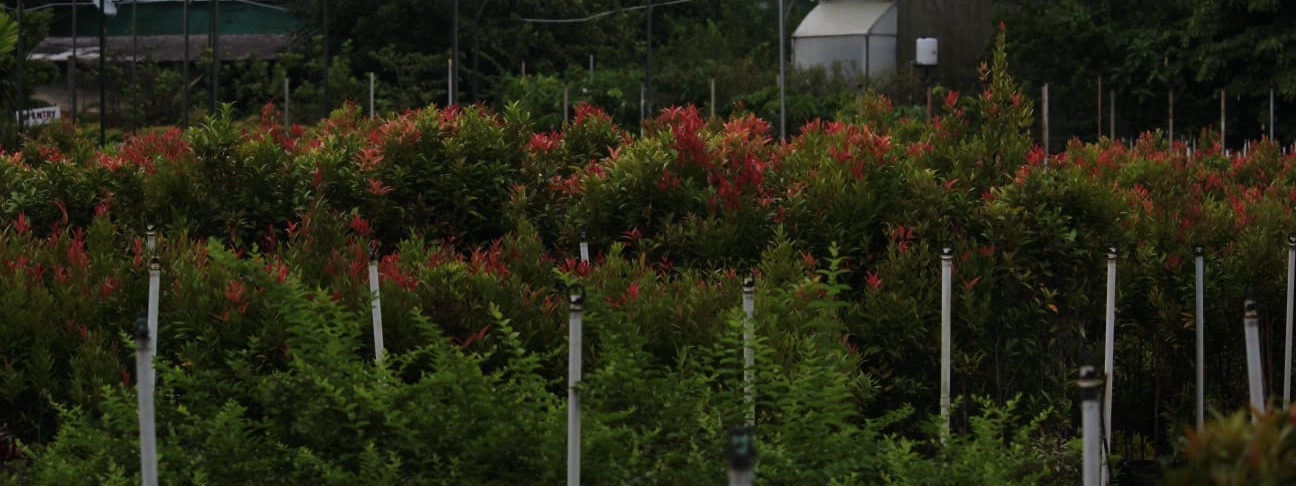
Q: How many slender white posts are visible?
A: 14